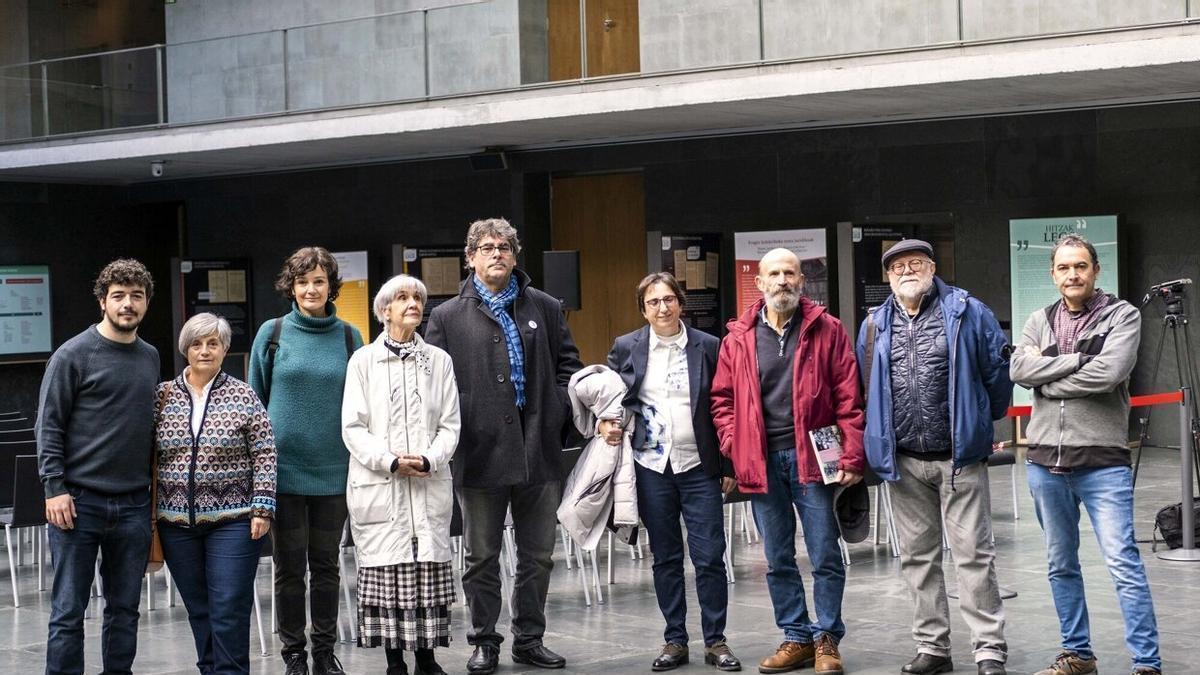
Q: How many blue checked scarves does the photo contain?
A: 1